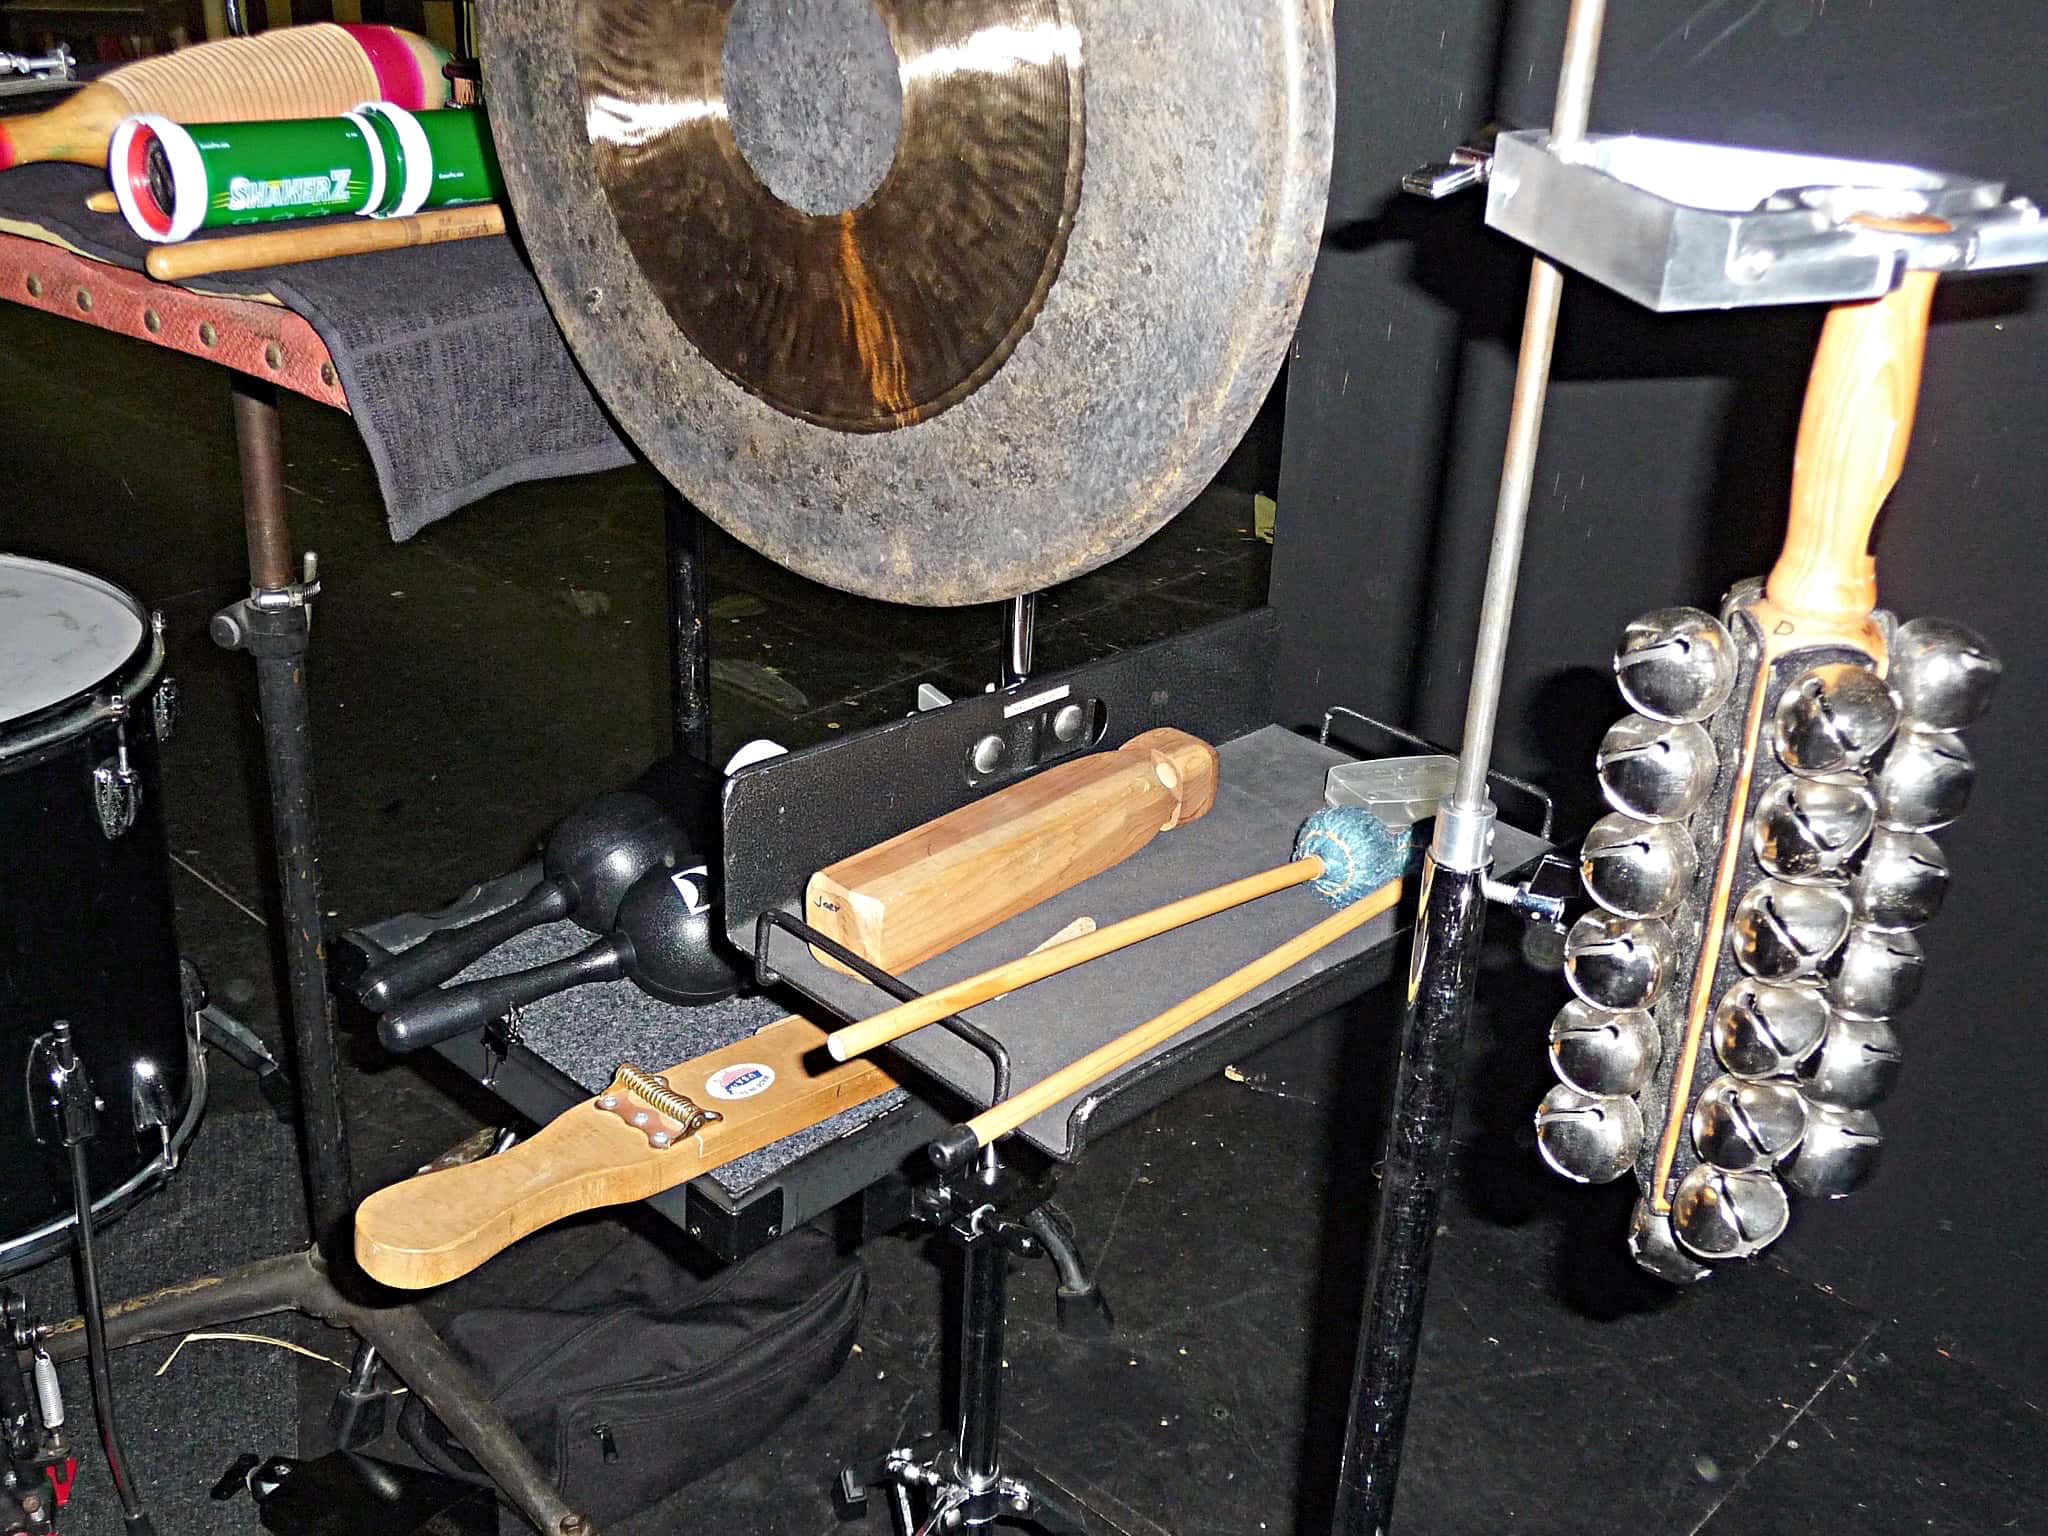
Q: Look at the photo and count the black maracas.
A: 2